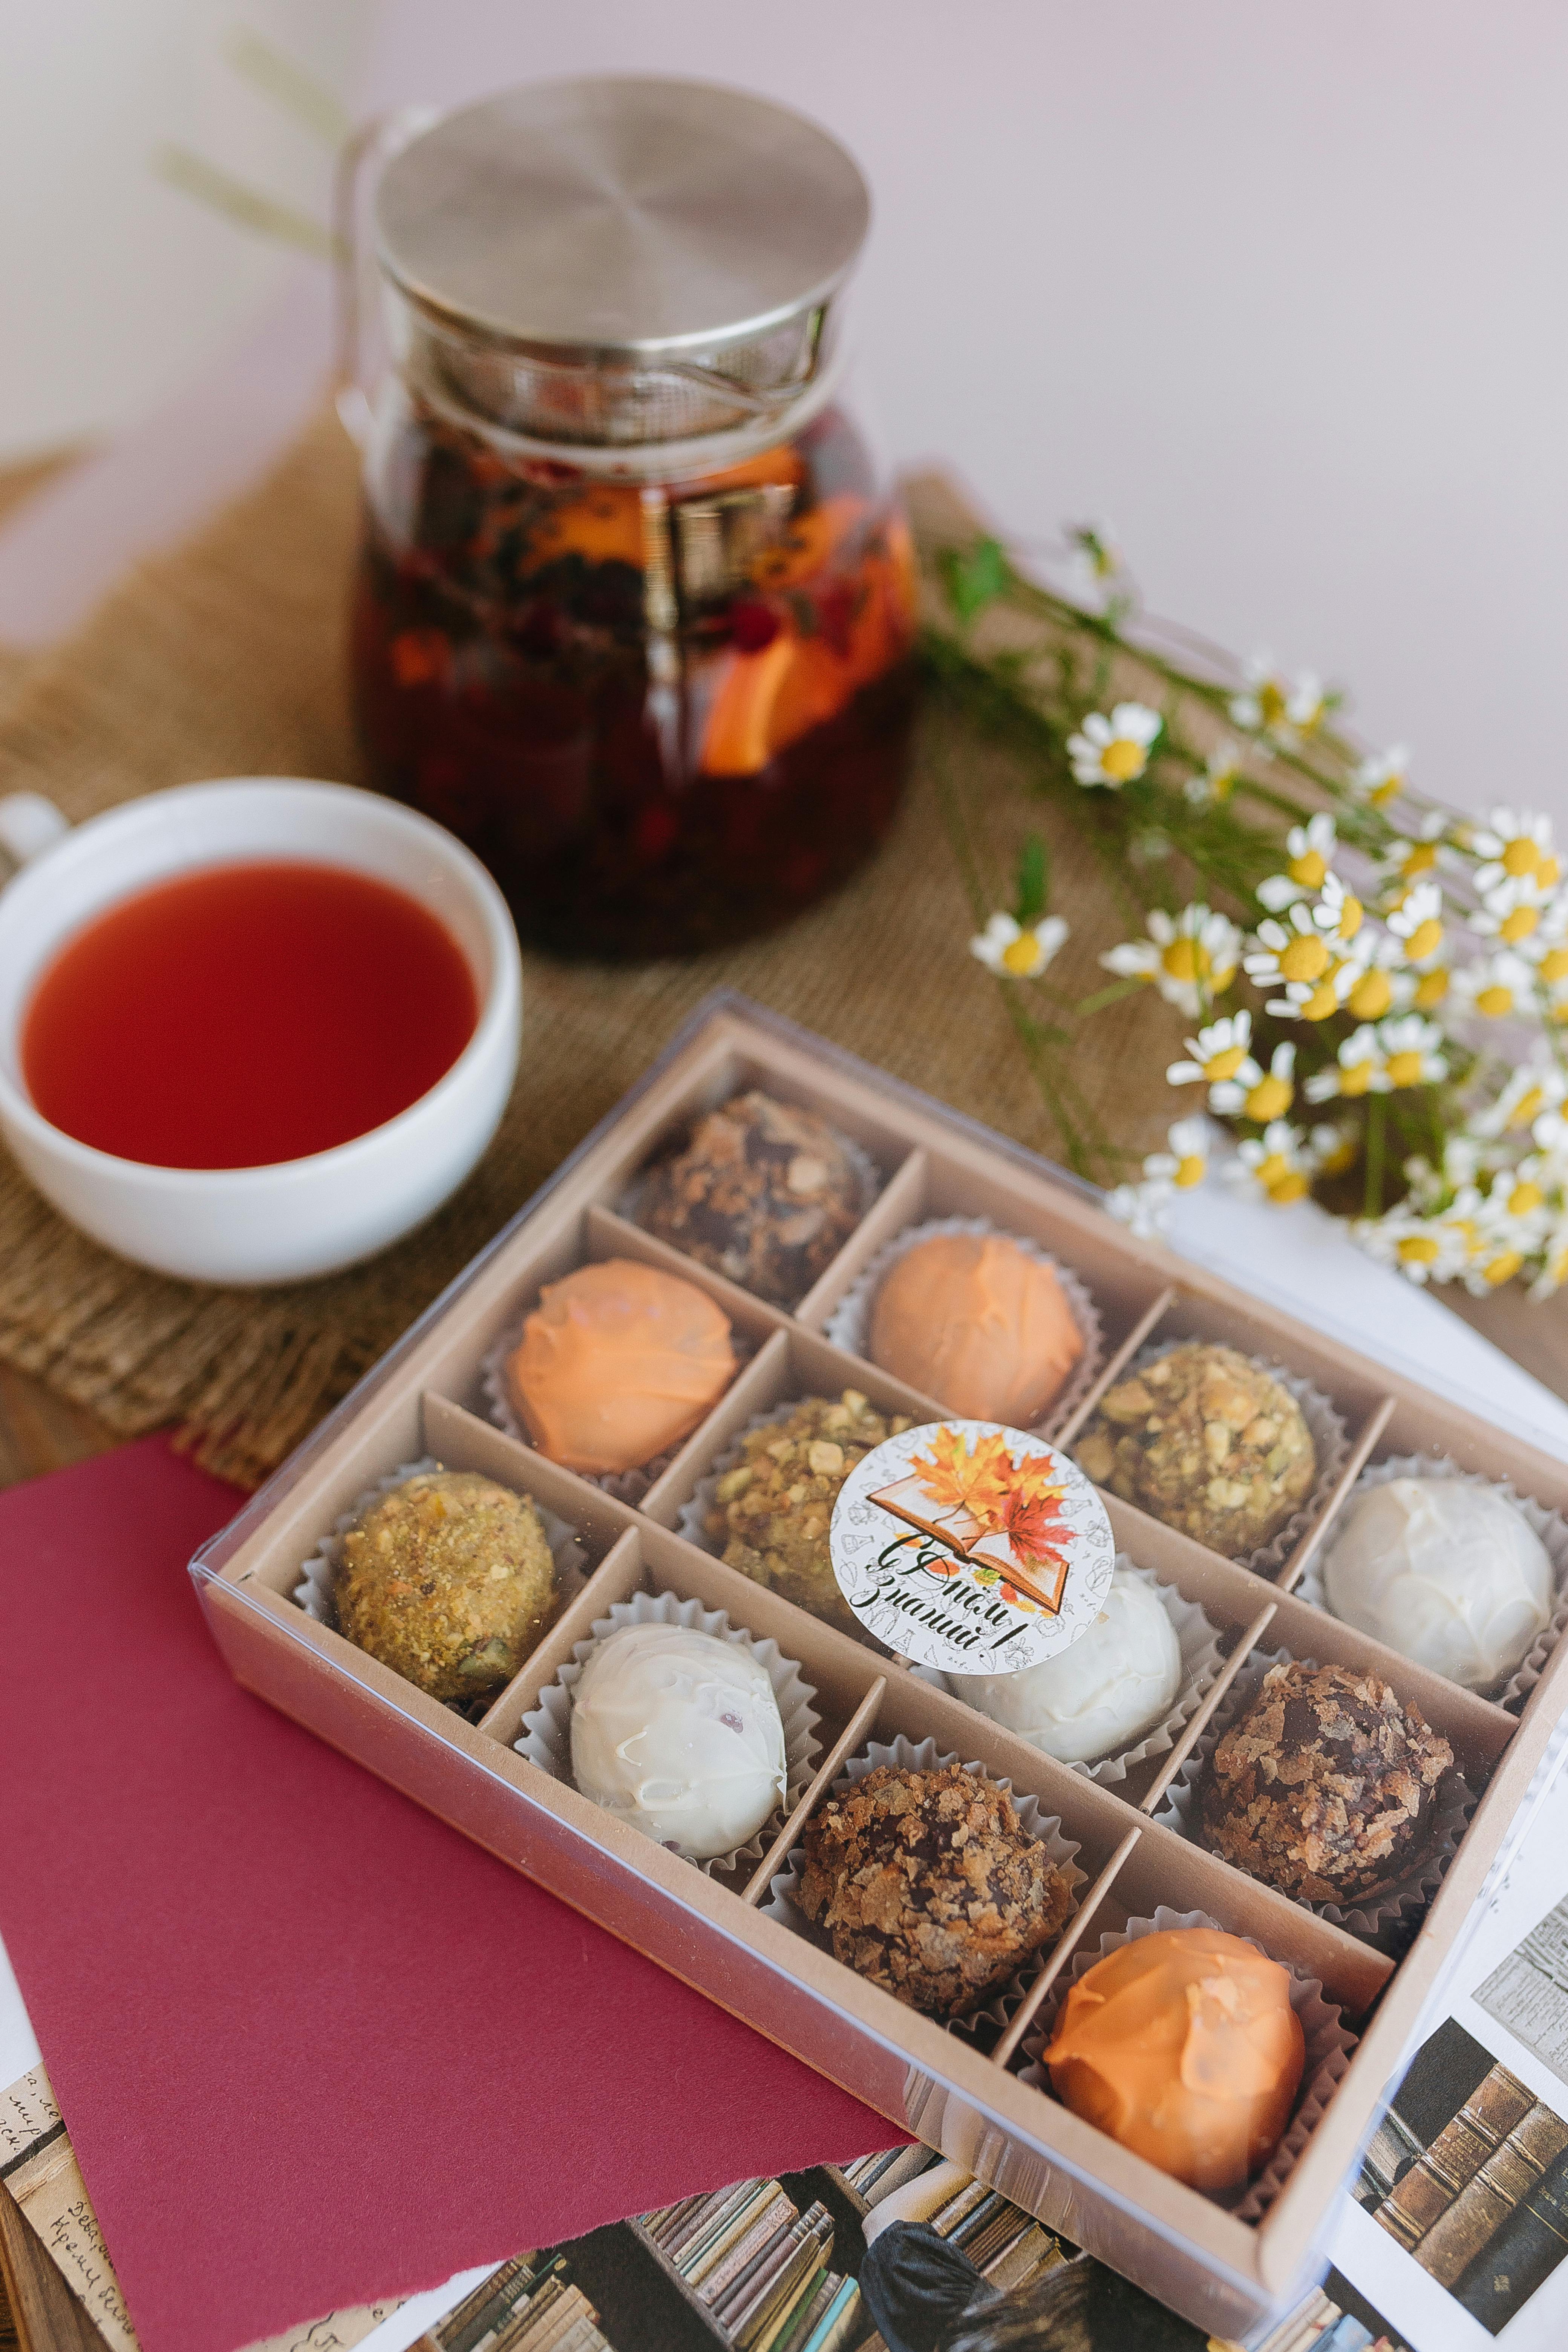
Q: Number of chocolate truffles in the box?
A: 12